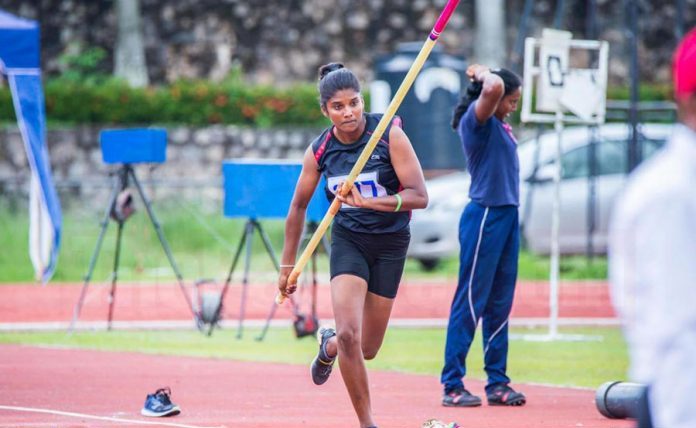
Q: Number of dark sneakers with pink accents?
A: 2